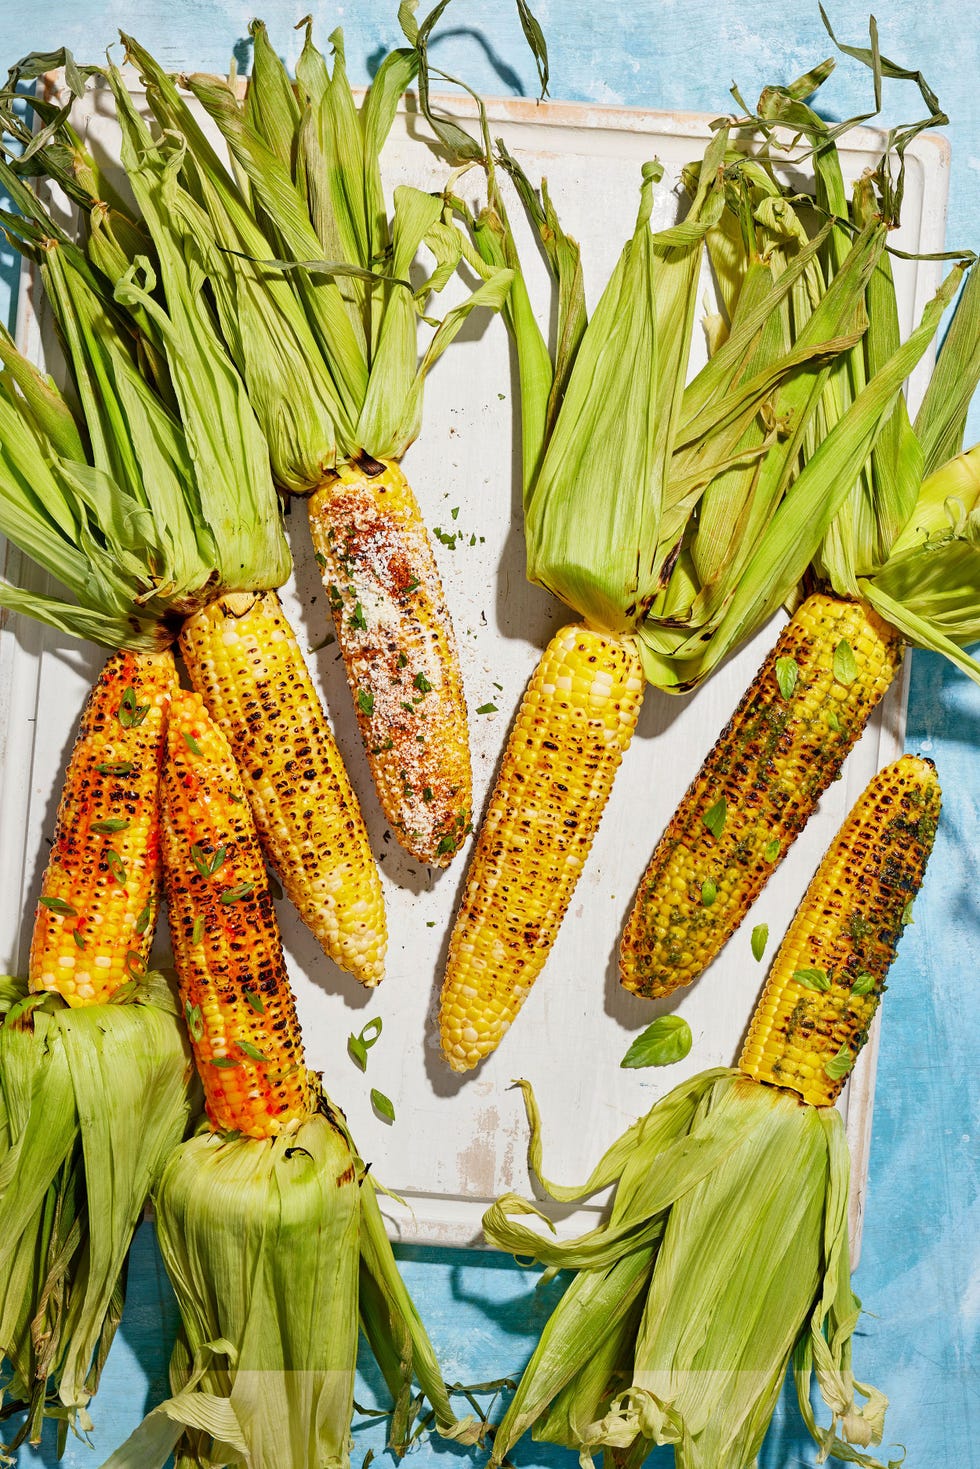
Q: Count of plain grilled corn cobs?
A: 2